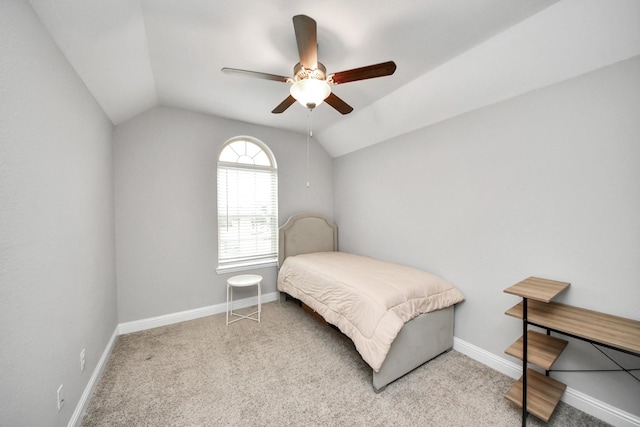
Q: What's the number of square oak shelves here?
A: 3